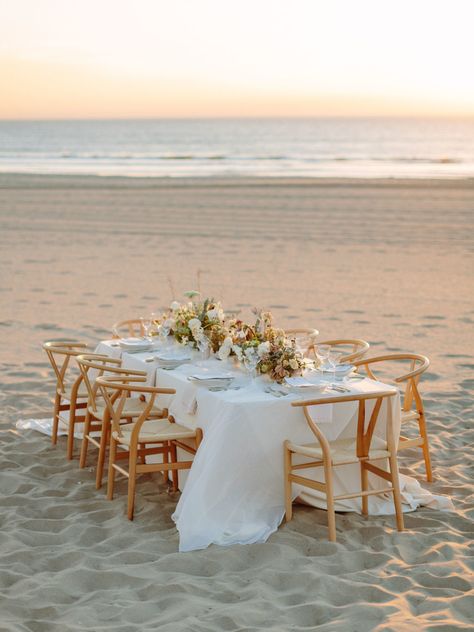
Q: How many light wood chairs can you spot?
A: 8